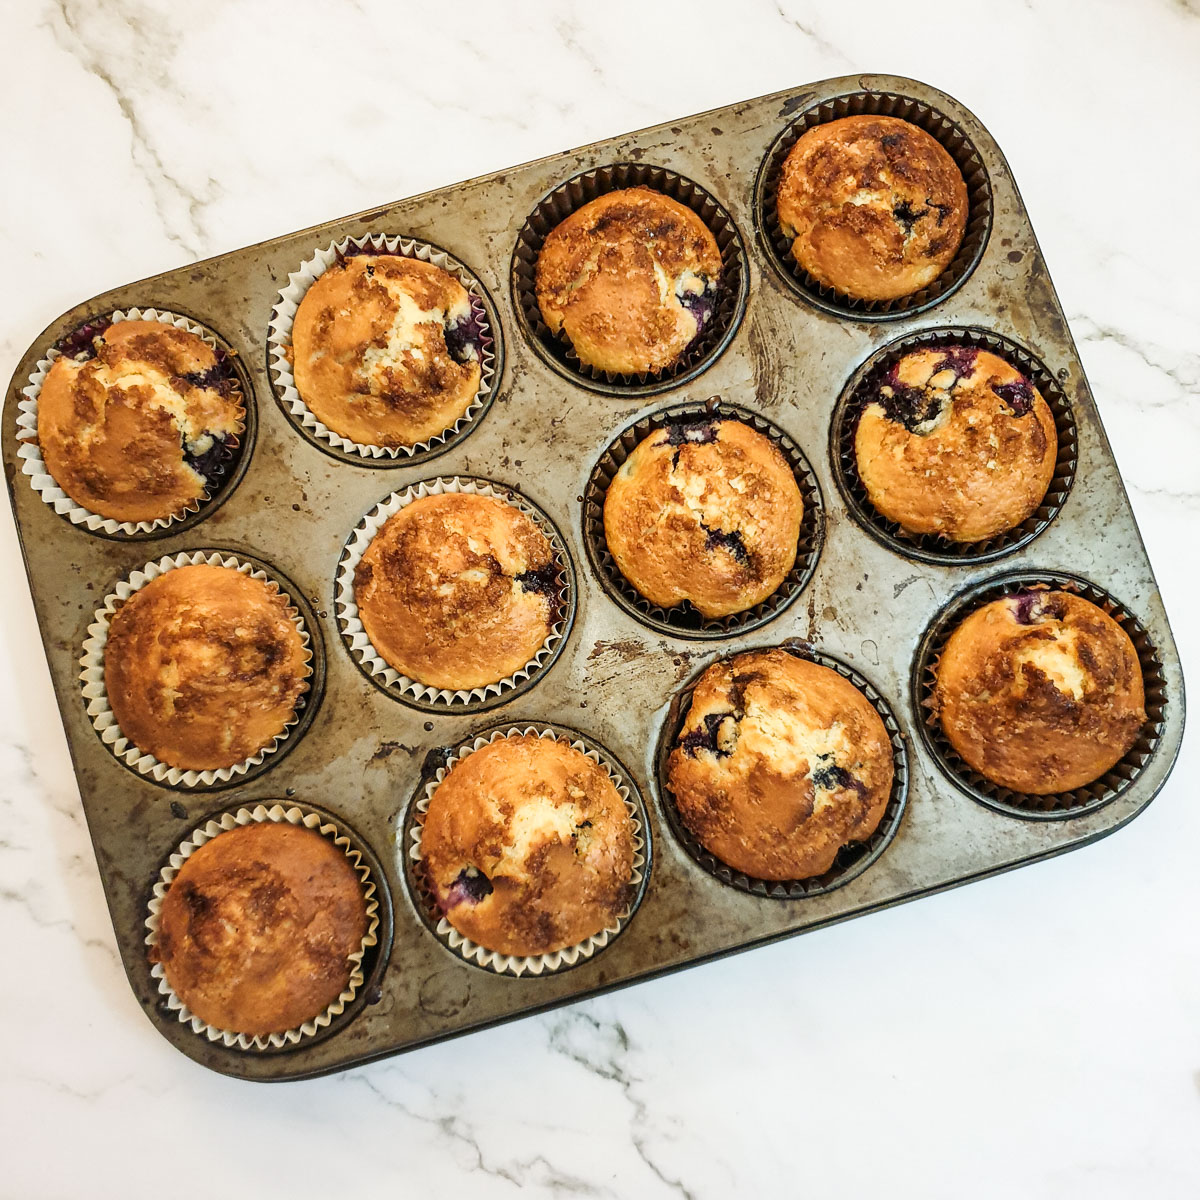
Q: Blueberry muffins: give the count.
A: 12